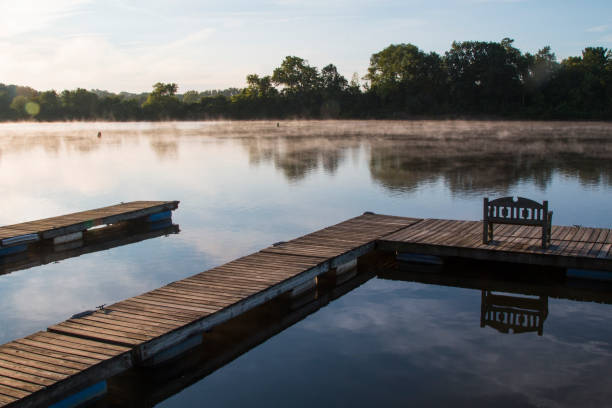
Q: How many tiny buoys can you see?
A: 2